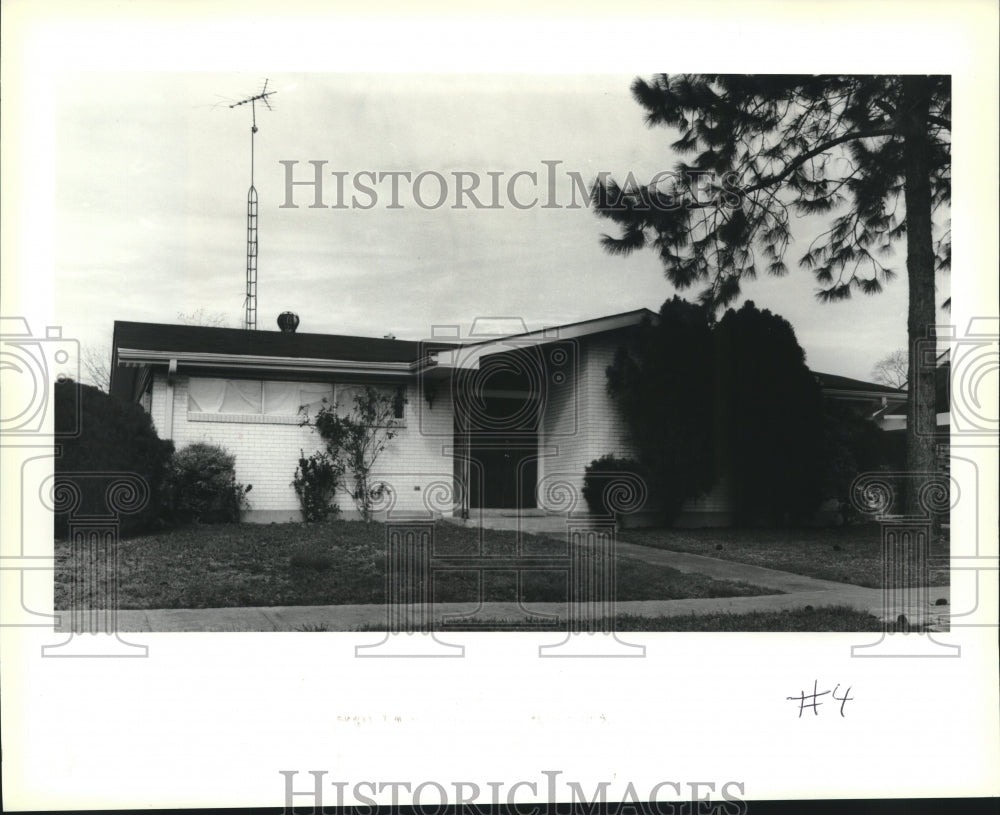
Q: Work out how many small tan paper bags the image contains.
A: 0